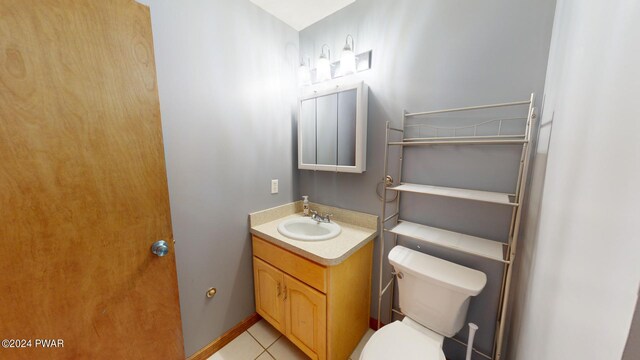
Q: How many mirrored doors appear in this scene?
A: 3